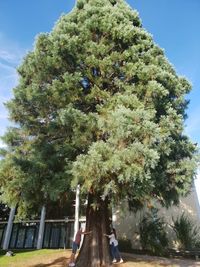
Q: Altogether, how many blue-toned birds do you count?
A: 0